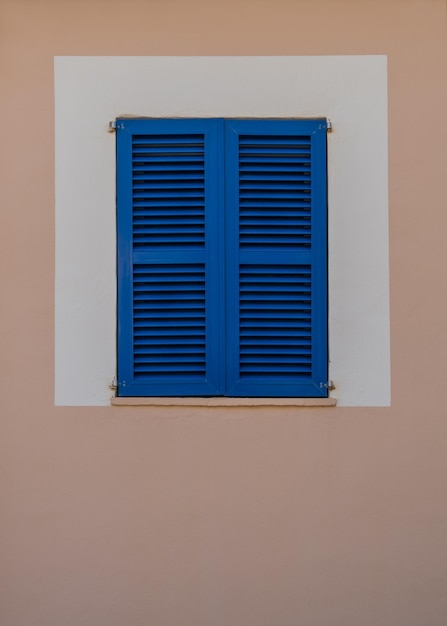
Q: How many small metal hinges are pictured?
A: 4